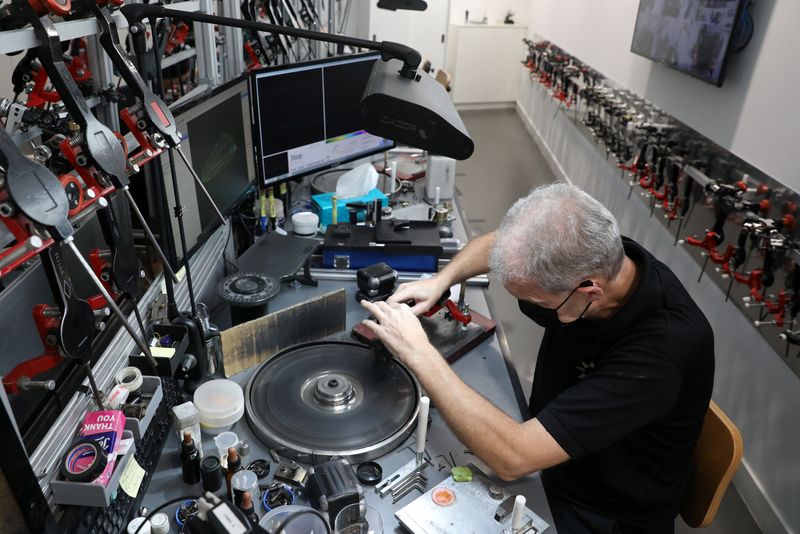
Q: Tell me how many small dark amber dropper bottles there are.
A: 3